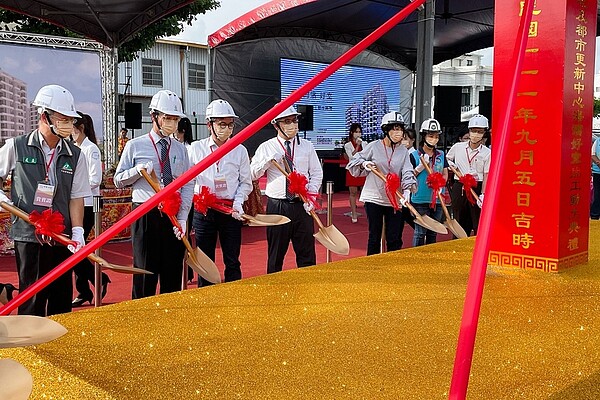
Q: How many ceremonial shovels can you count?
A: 9